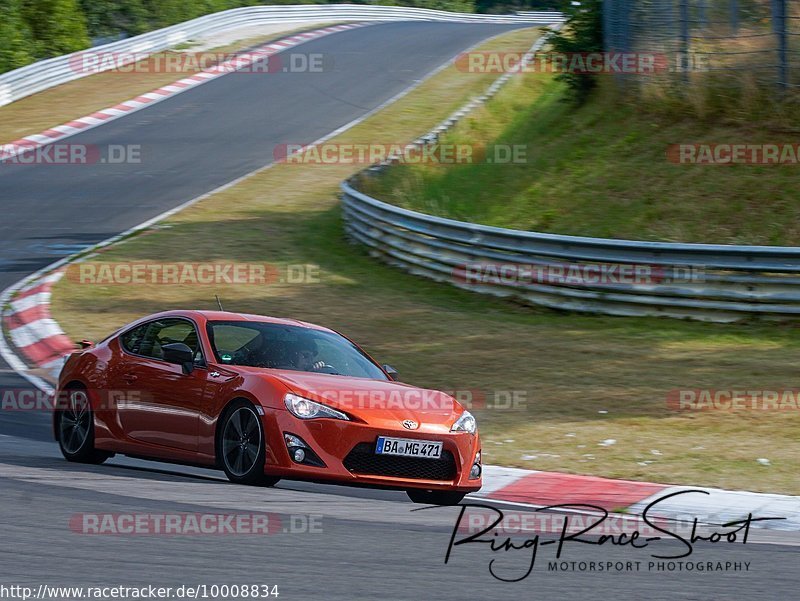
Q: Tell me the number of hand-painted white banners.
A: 0